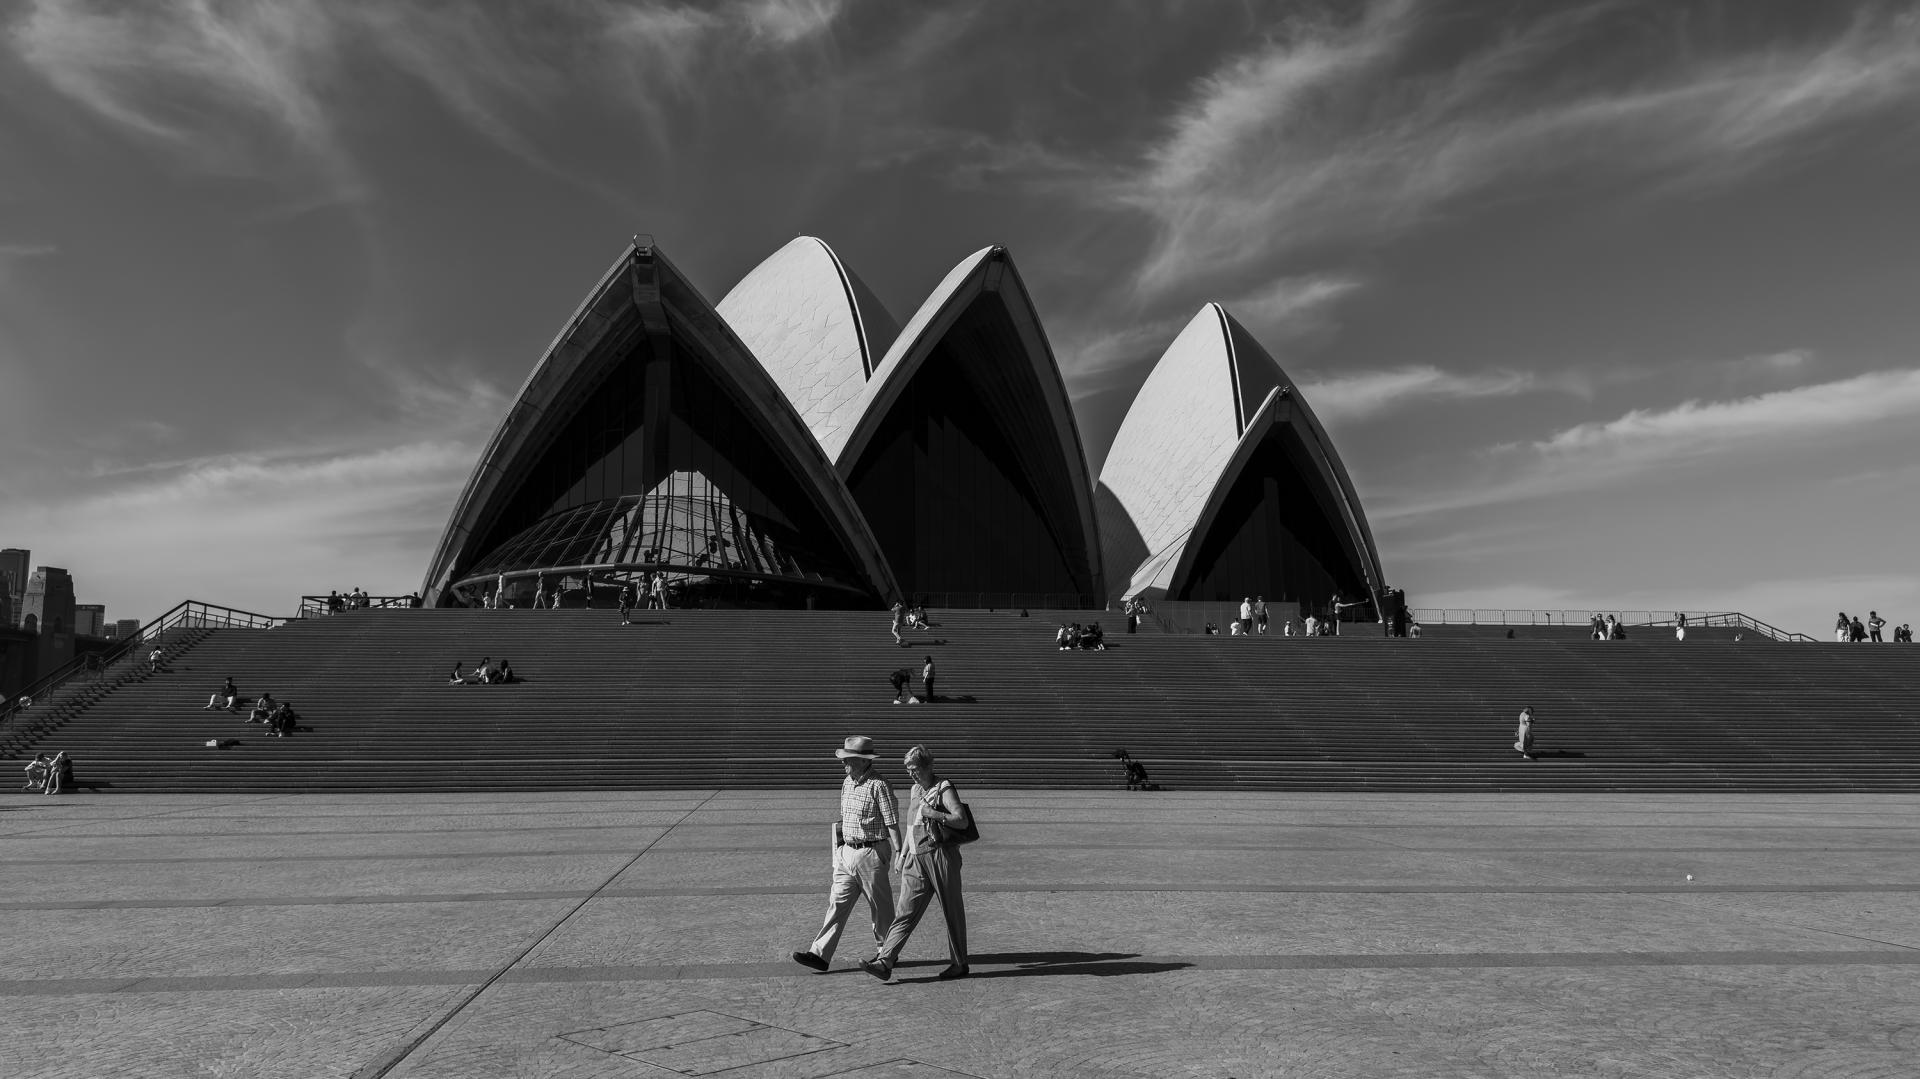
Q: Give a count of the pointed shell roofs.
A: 5